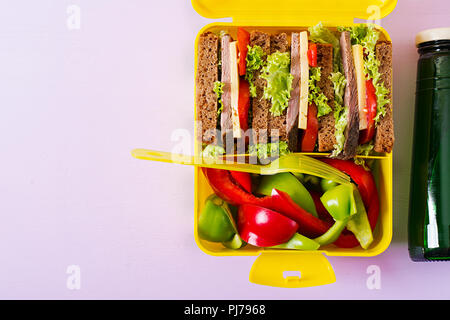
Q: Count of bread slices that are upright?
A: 5